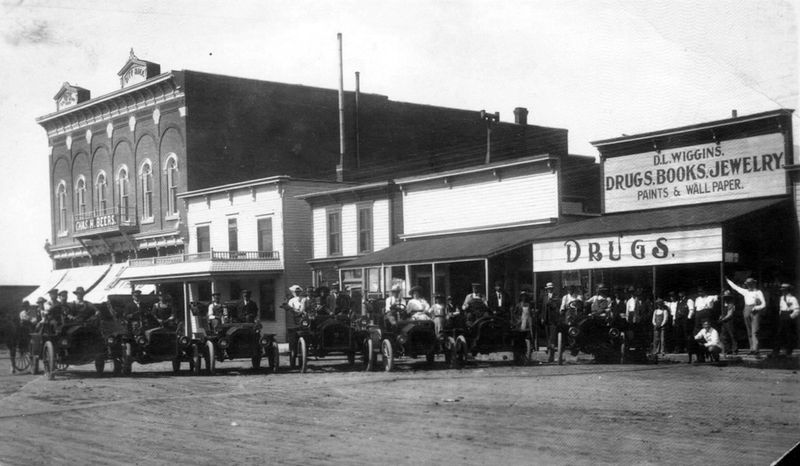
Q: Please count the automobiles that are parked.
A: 7